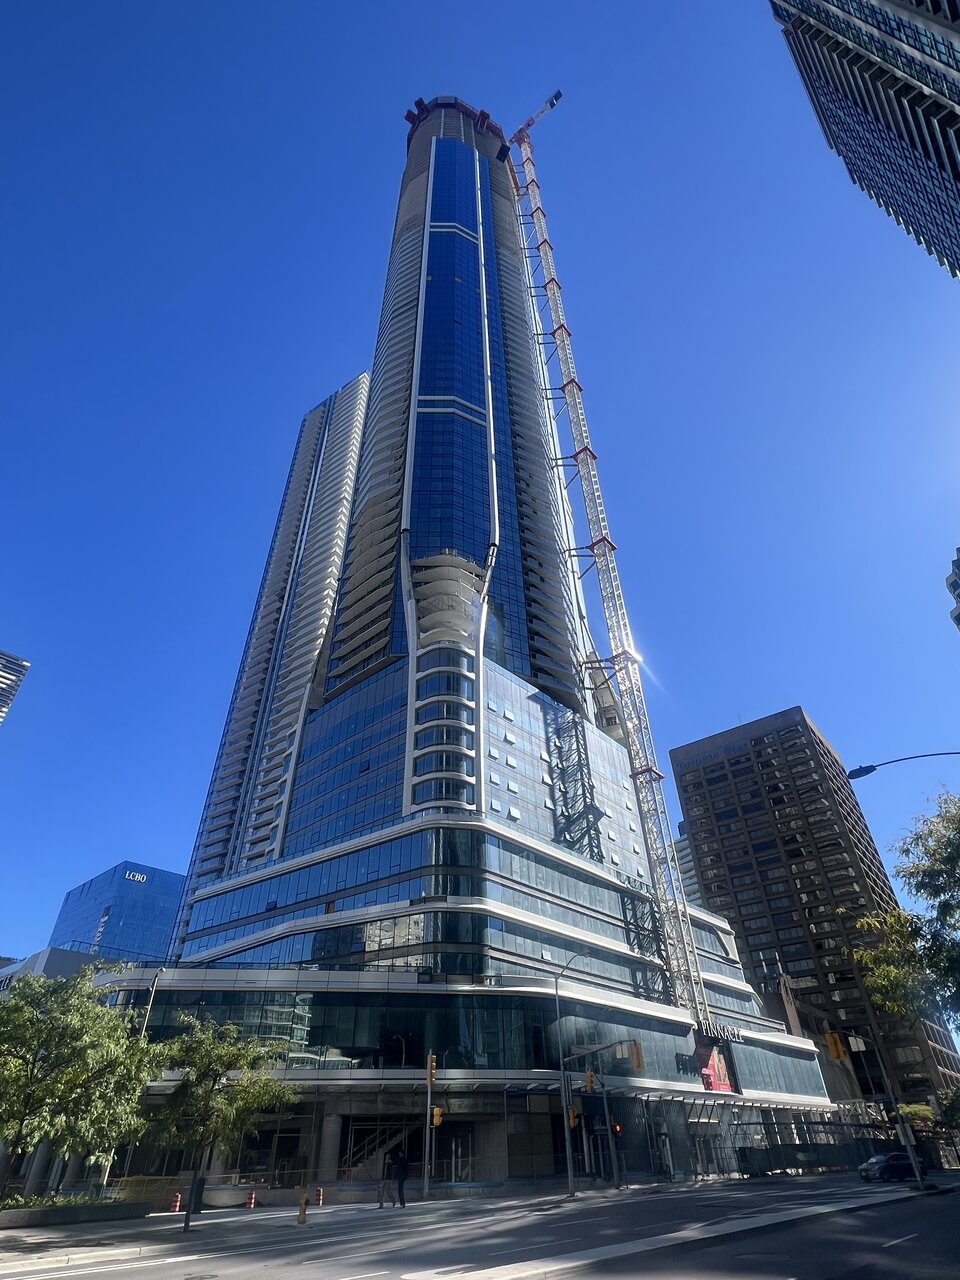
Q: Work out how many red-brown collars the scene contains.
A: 11